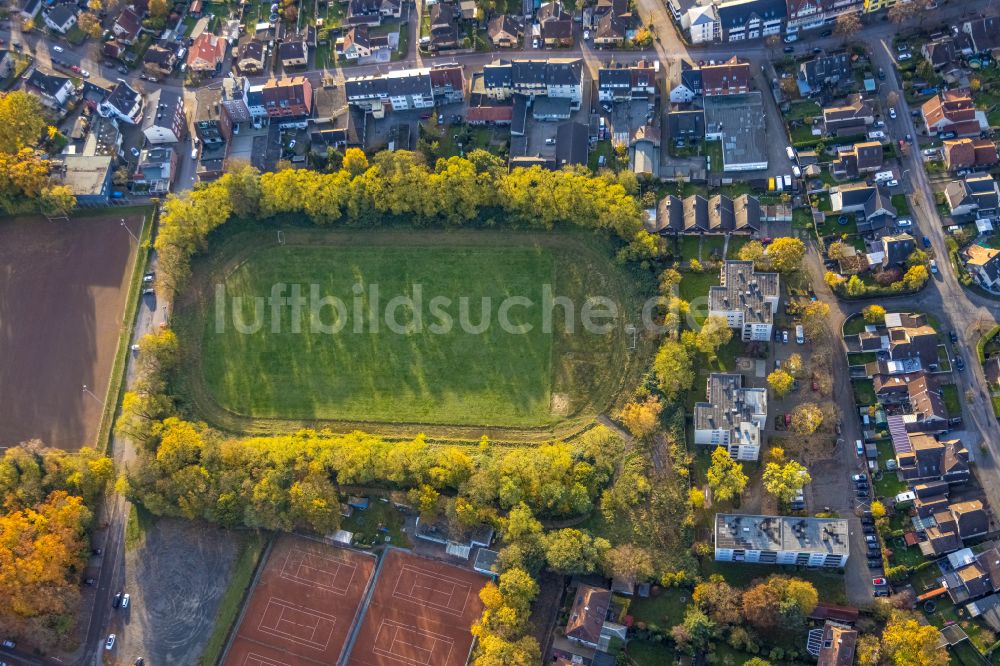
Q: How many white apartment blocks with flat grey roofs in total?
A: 3